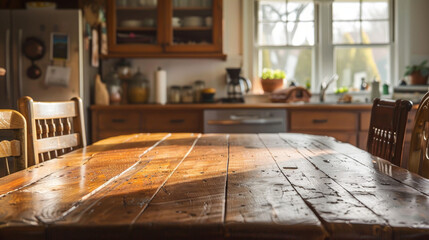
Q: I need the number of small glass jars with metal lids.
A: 3